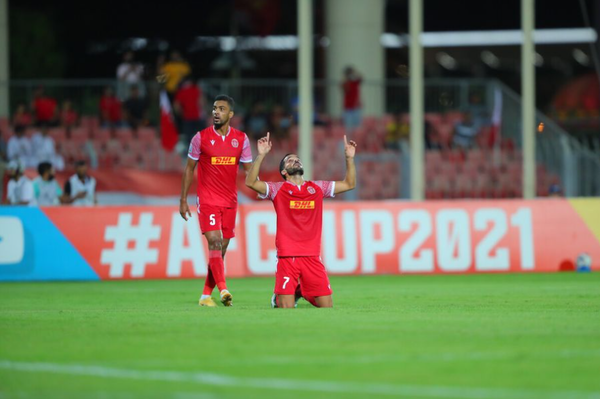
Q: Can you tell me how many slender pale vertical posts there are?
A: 3